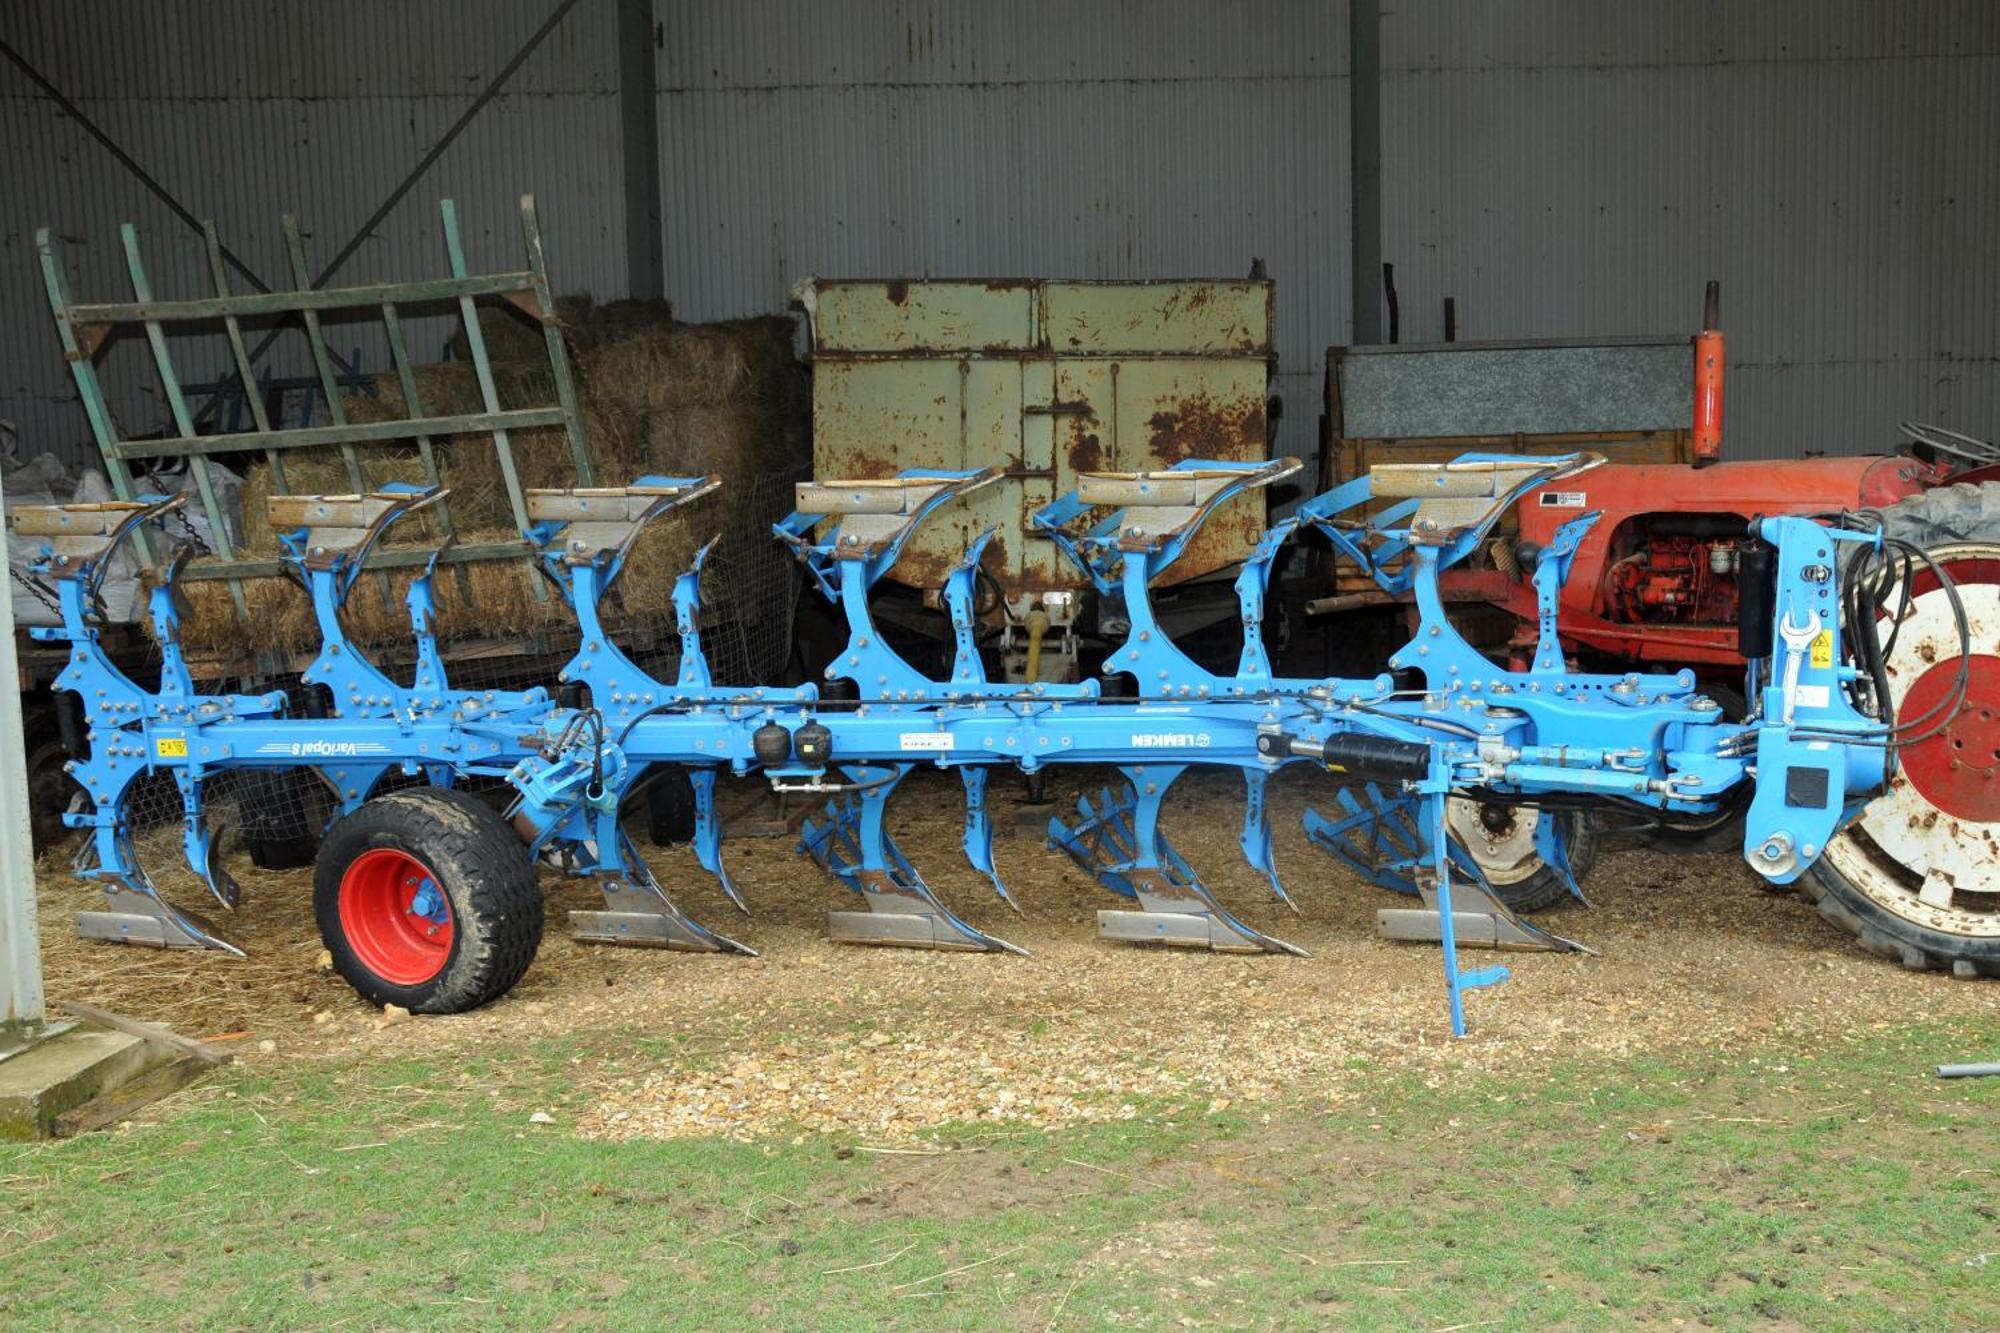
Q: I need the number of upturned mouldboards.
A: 6